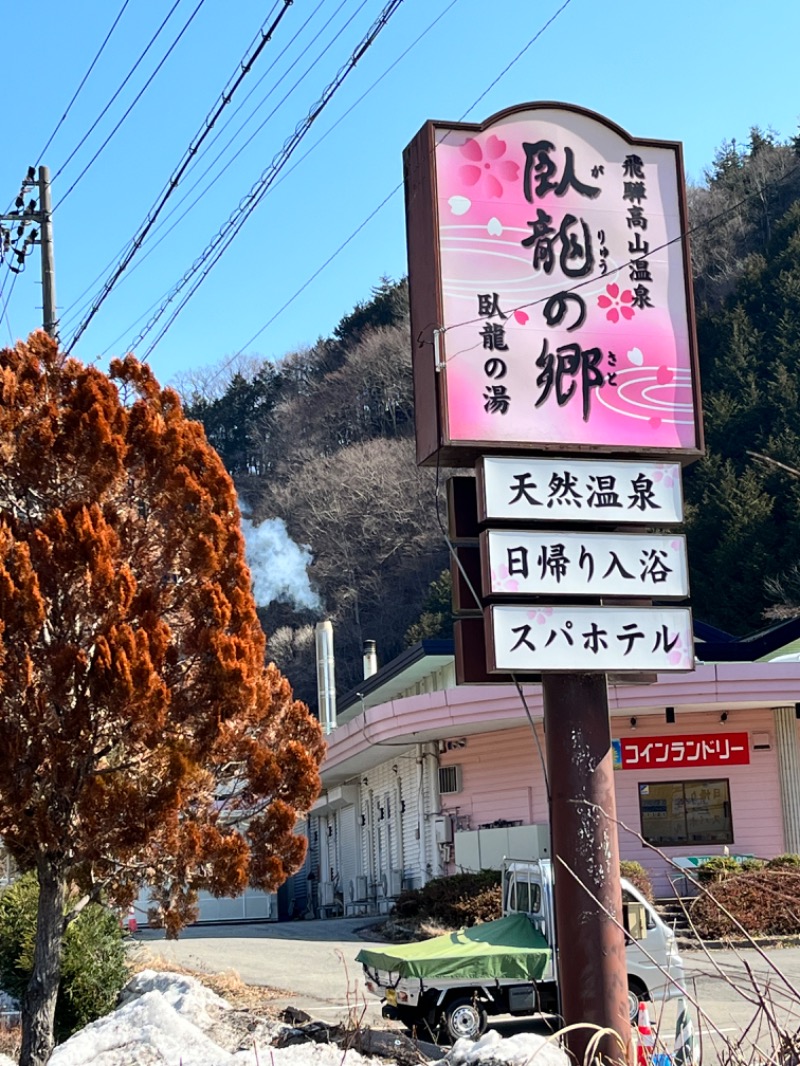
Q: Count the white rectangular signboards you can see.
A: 3